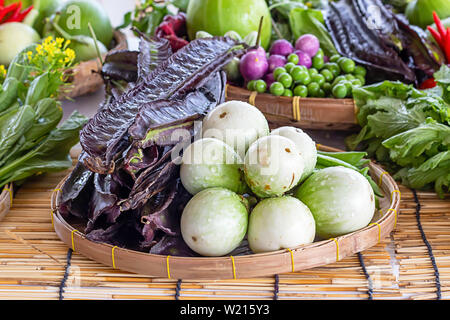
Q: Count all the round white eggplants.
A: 7